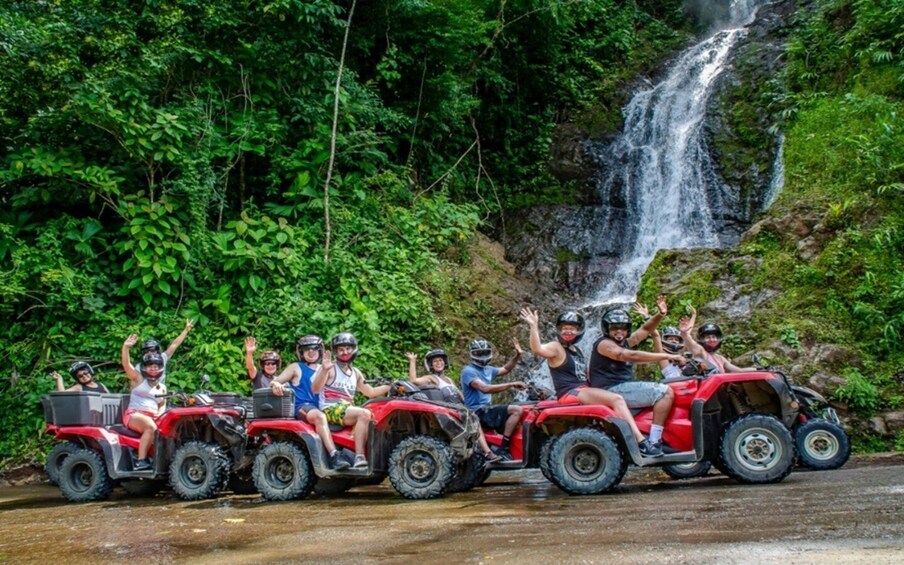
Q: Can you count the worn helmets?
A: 12